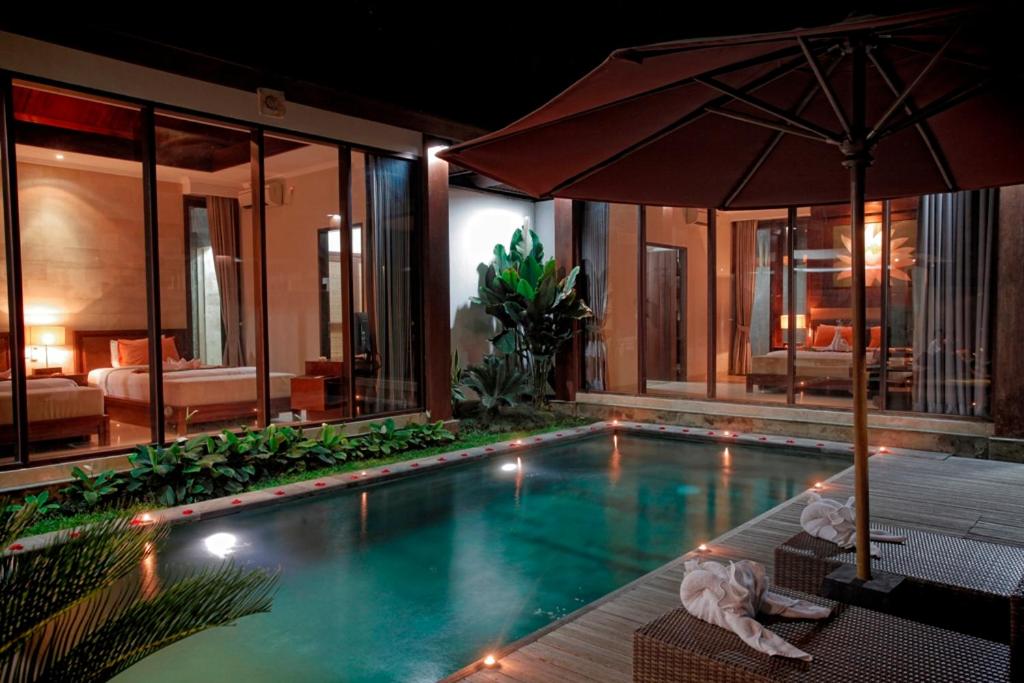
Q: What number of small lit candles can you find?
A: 9